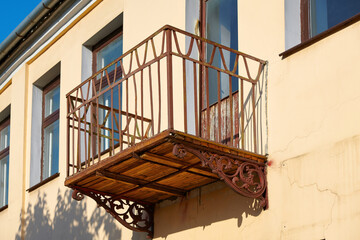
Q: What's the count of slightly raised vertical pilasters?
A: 1